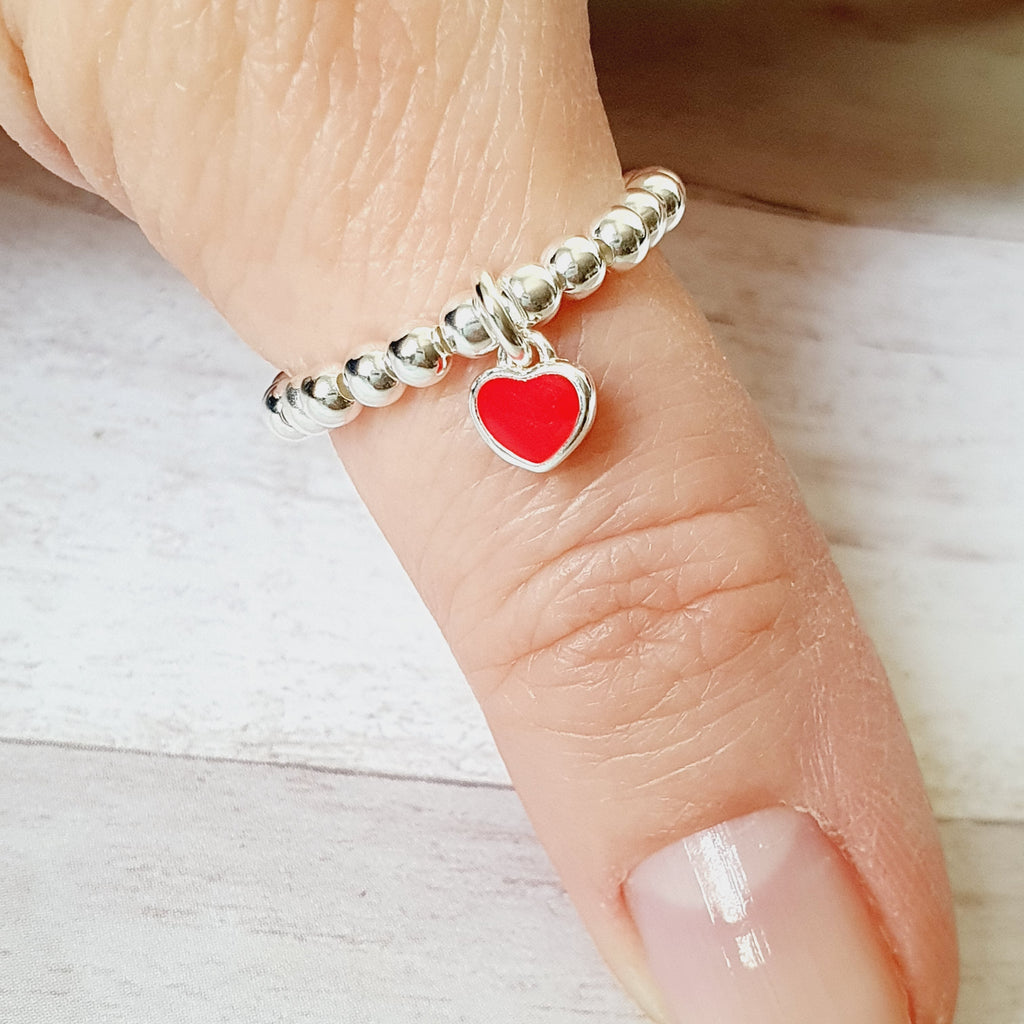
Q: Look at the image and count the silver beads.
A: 11